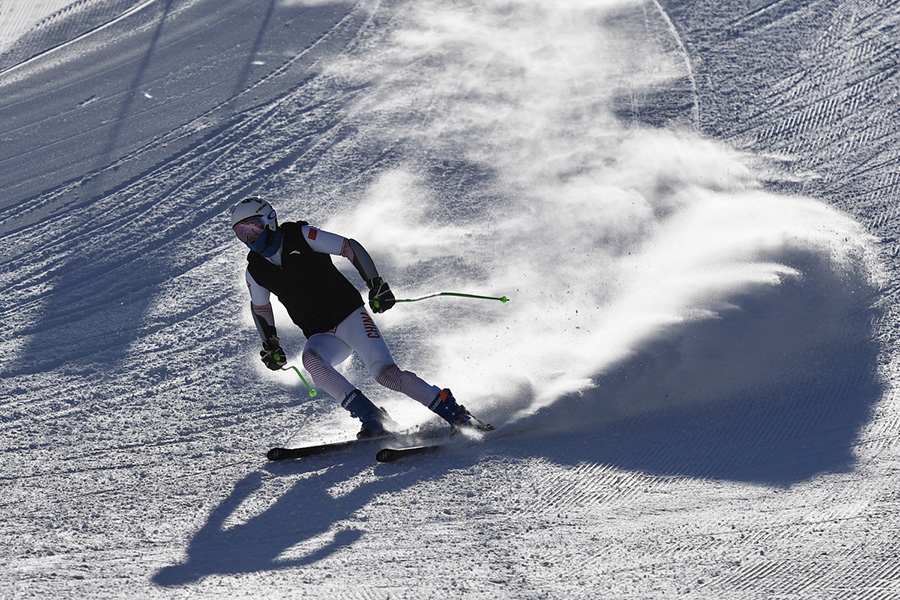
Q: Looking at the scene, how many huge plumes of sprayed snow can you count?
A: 1